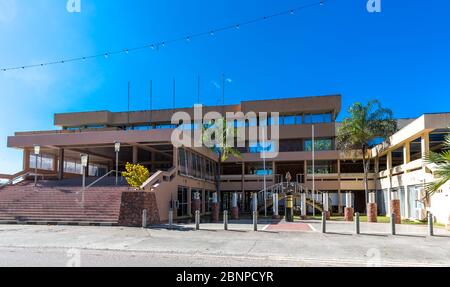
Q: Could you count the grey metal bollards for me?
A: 9